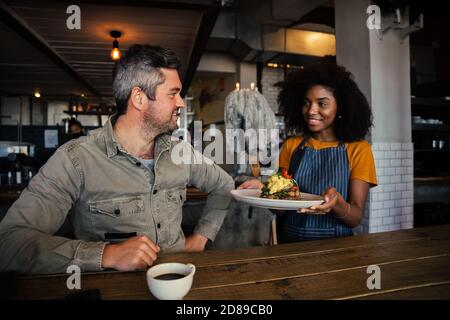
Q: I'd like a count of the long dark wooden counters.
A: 1